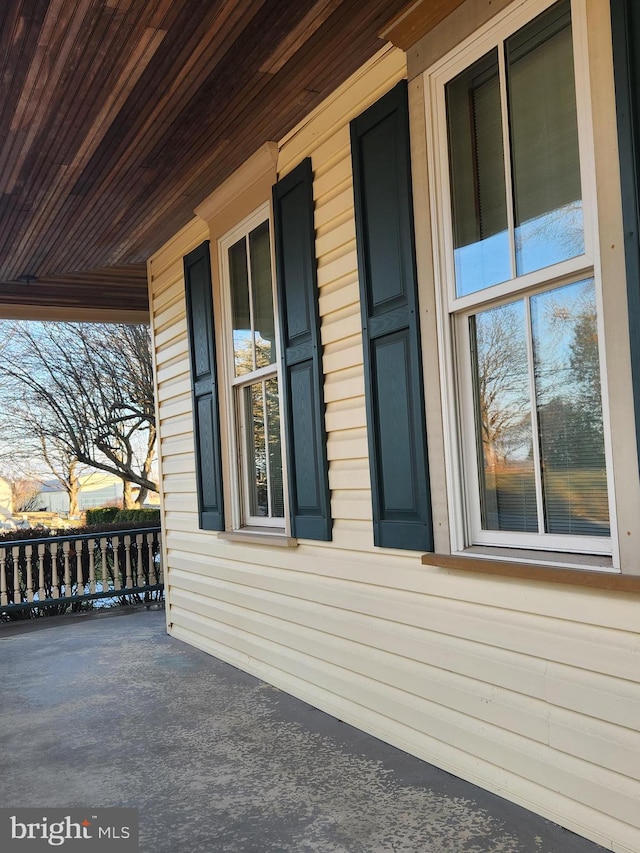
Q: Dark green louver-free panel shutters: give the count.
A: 4